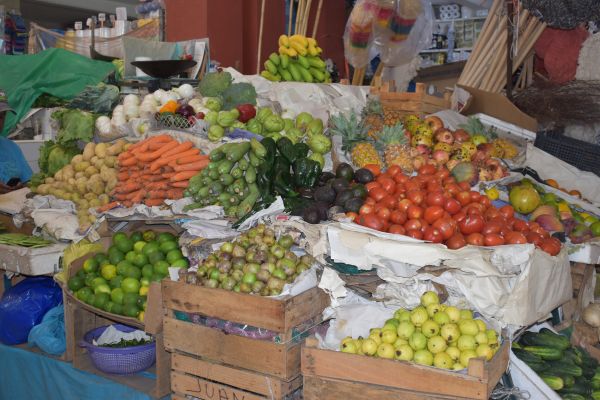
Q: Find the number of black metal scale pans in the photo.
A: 1